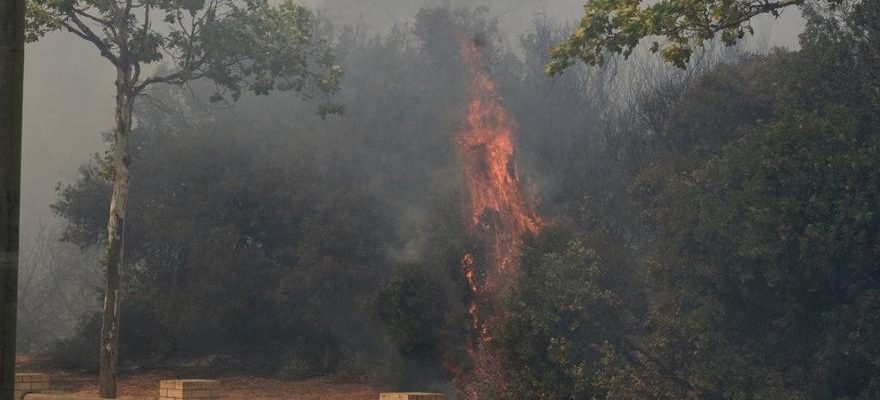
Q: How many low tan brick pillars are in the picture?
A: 3